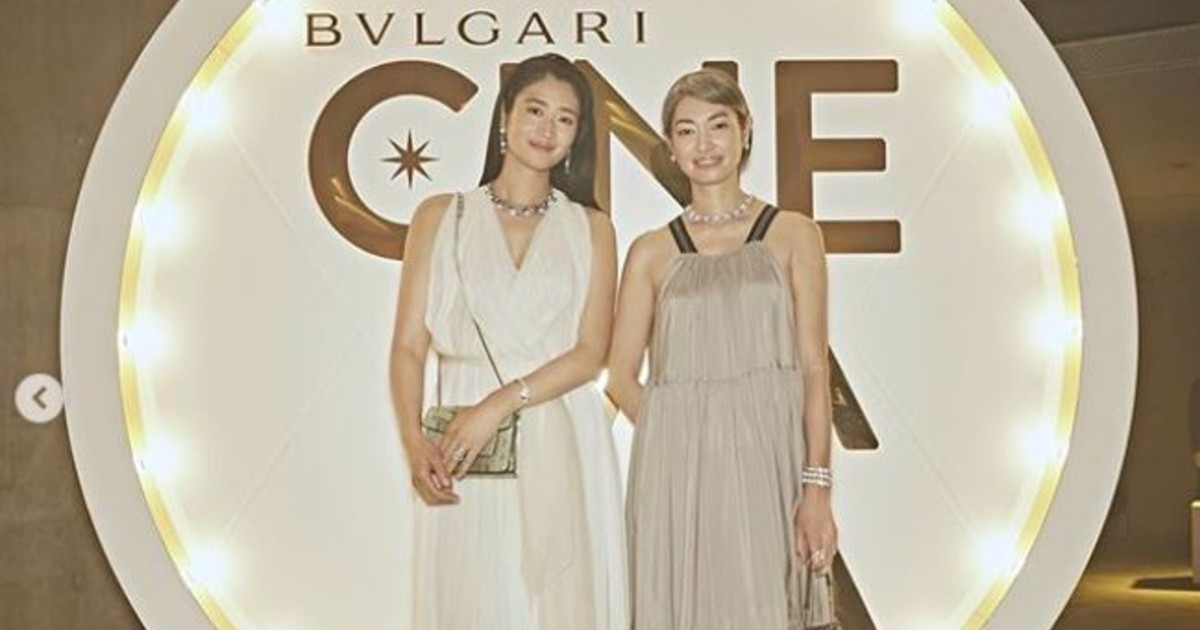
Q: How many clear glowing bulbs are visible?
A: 12